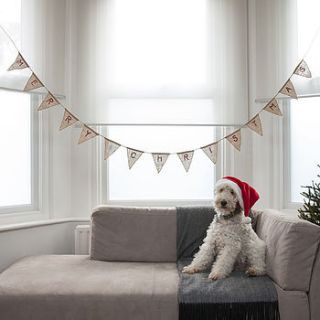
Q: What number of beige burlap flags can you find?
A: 15